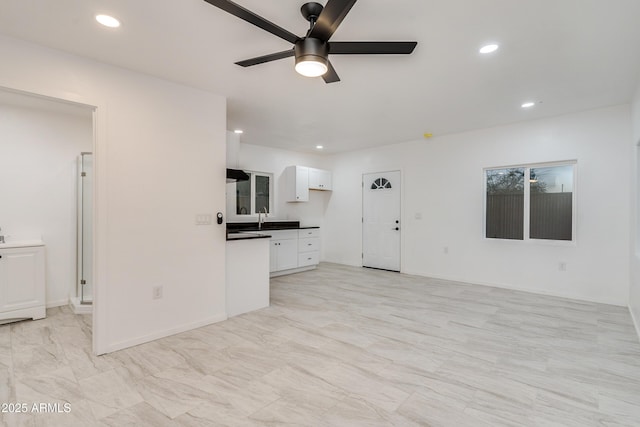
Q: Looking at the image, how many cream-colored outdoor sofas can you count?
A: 0